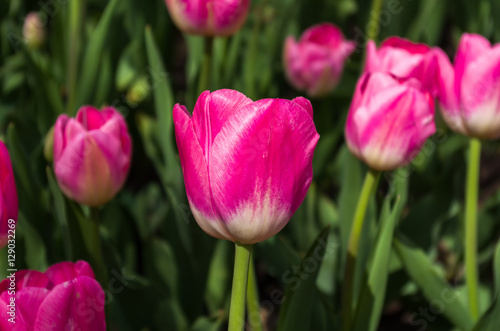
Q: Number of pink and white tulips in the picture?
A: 9